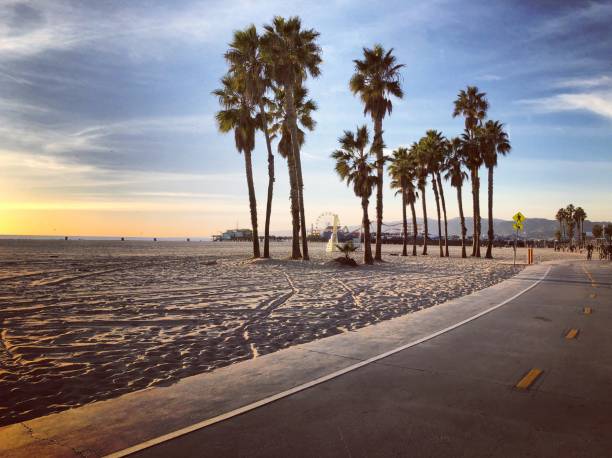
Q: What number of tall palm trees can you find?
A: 15